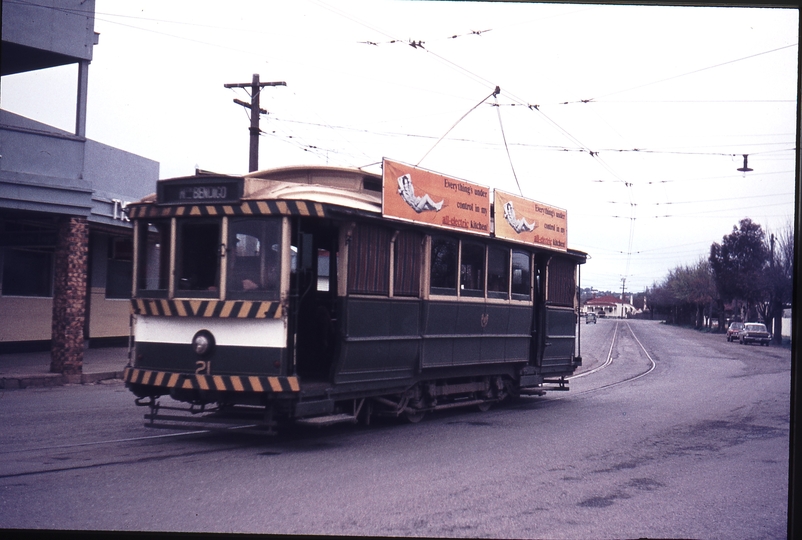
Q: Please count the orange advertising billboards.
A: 2